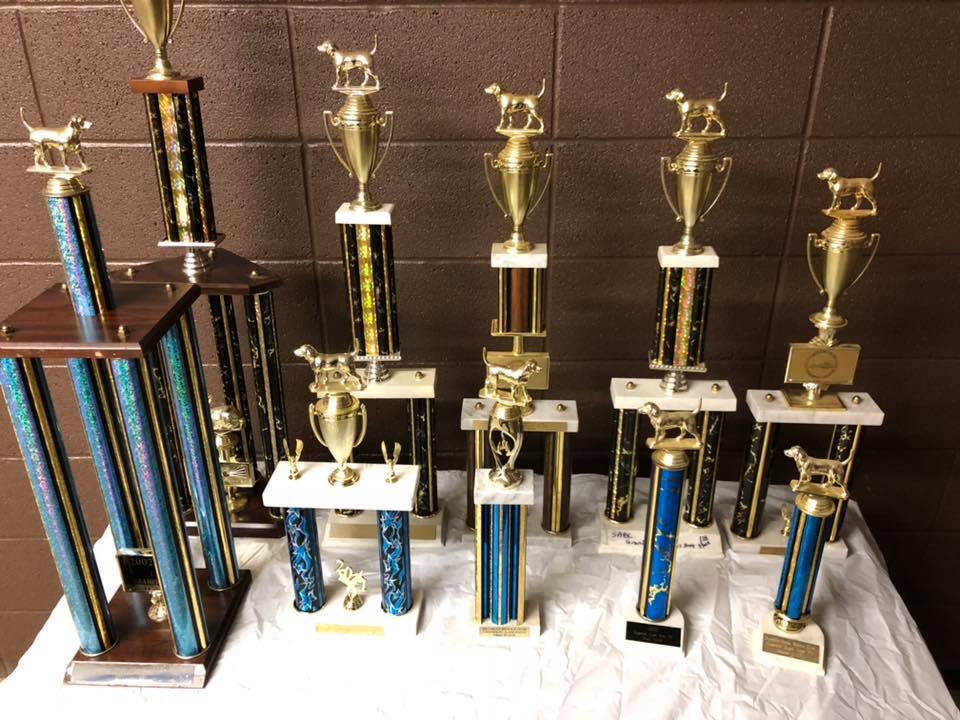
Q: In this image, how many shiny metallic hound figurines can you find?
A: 9